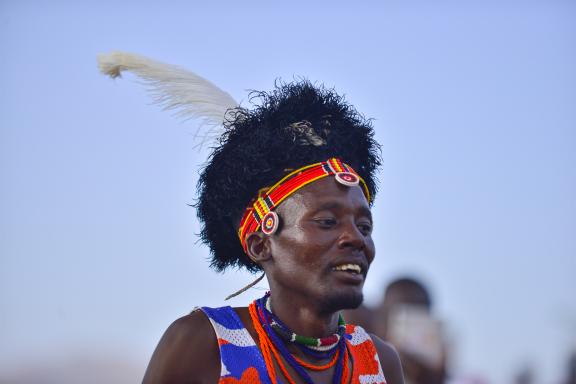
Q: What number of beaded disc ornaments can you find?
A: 2